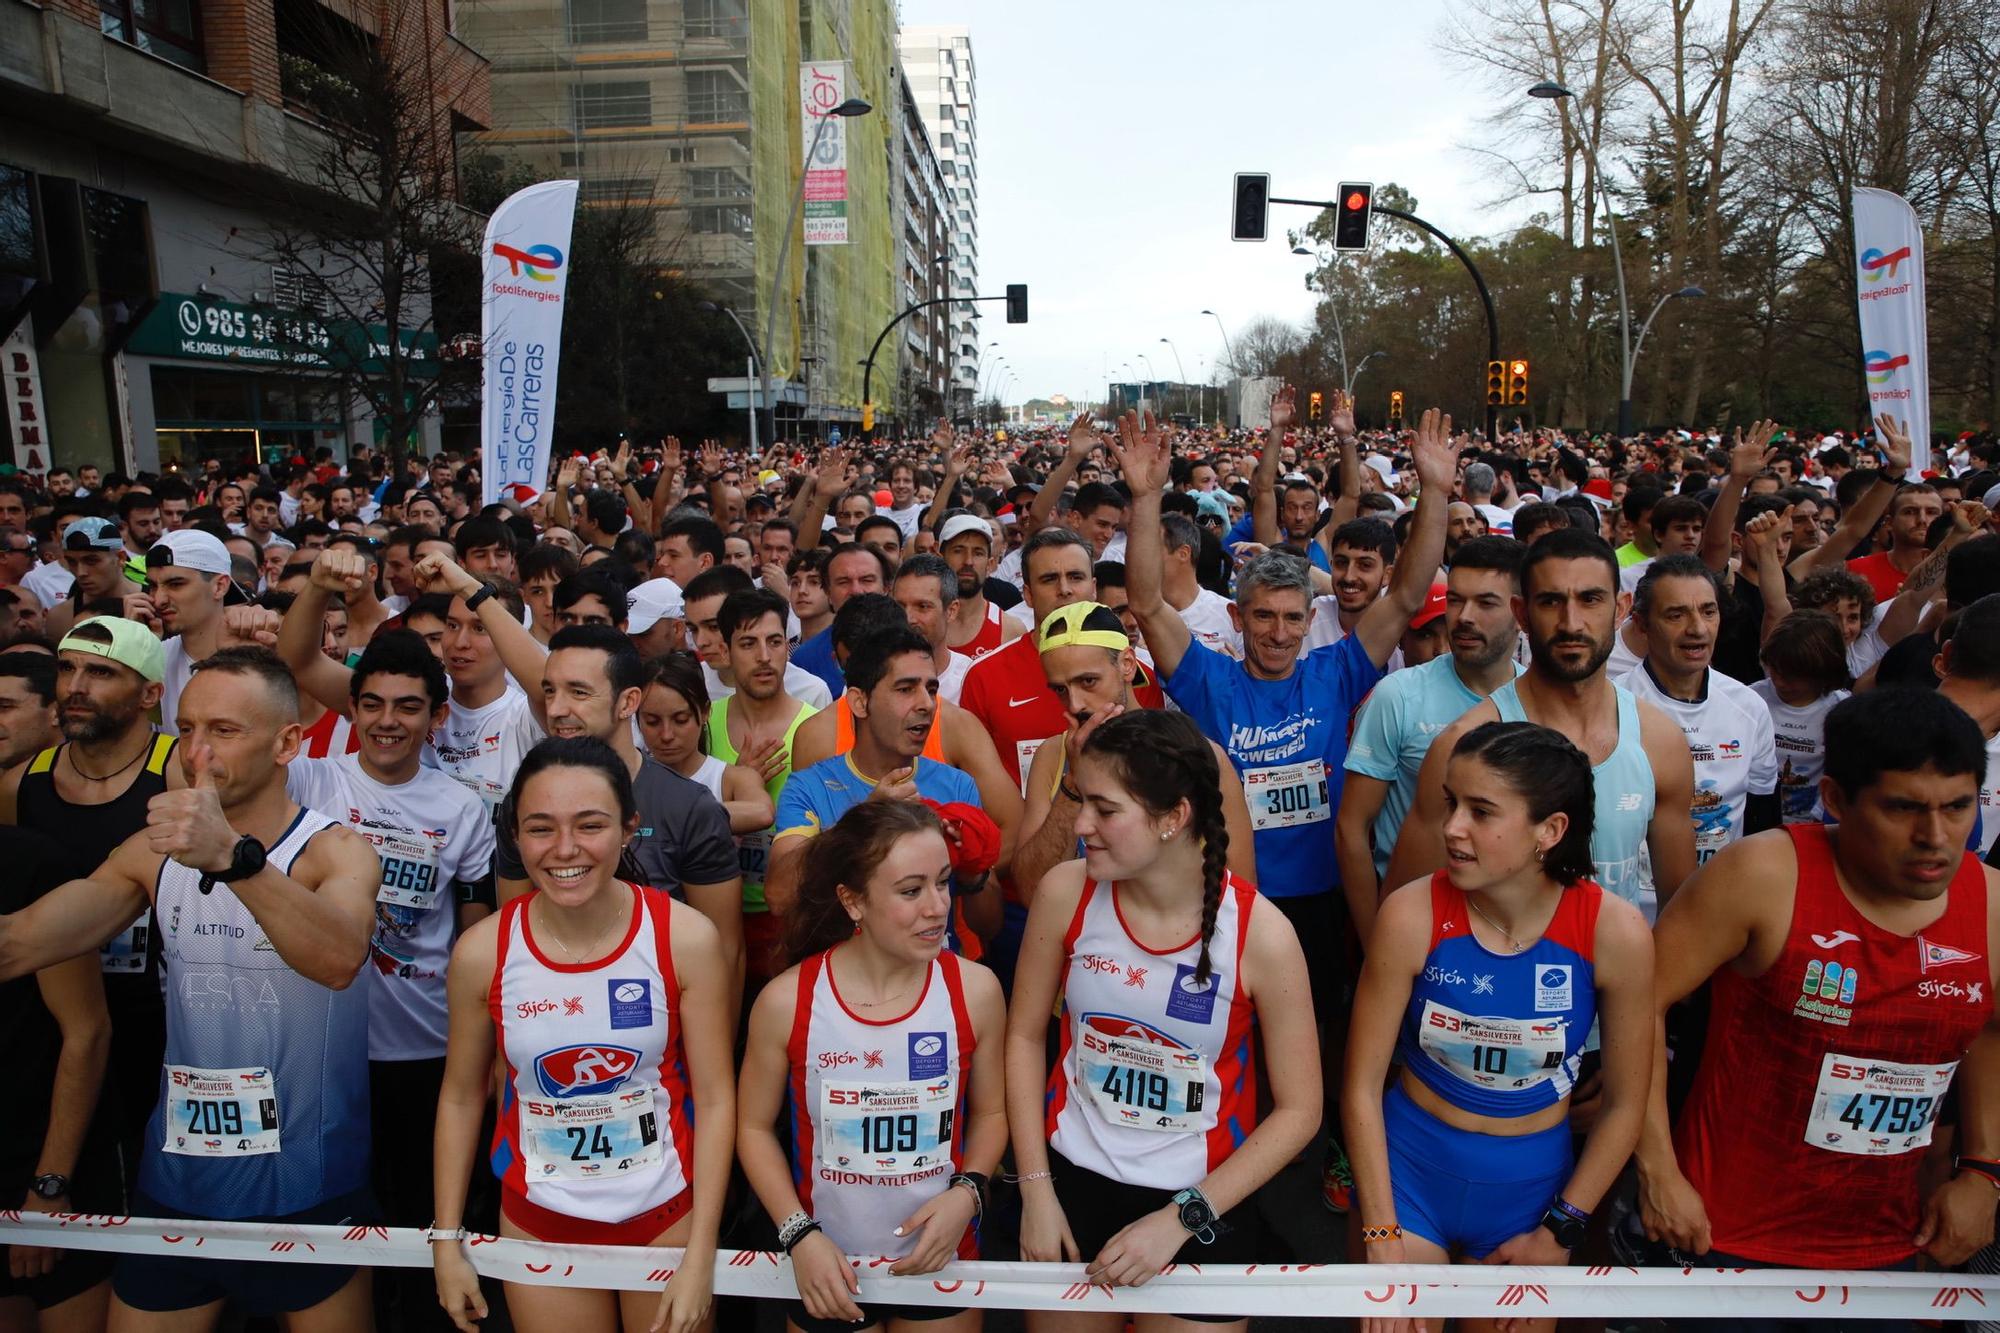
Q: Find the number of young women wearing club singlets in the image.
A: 4